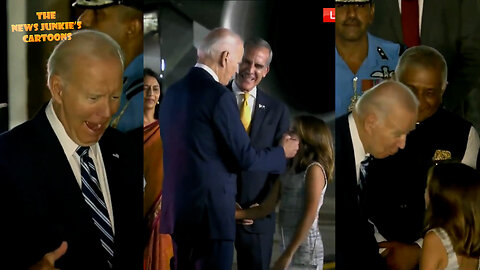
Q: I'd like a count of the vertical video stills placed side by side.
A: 3